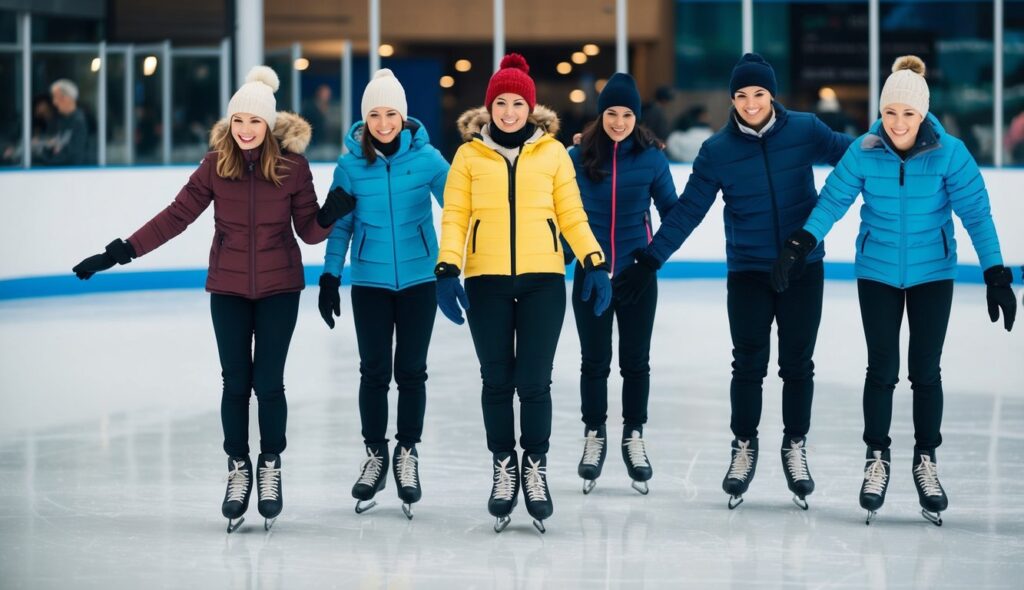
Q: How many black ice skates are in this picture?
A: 12